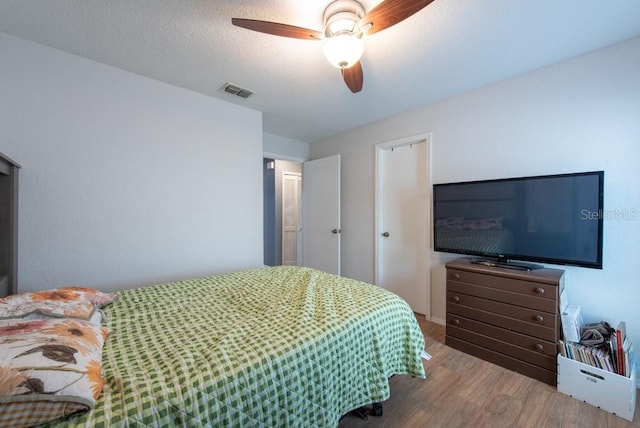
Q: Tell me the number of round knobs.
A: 8